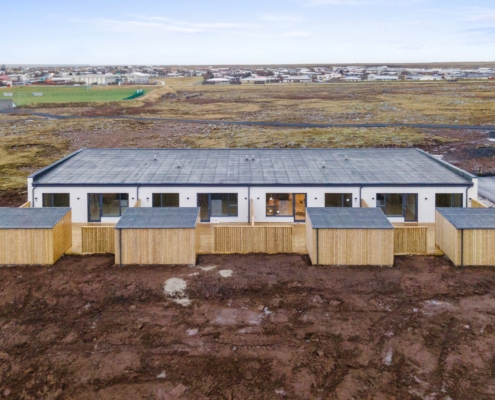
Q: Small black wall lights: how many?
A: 12